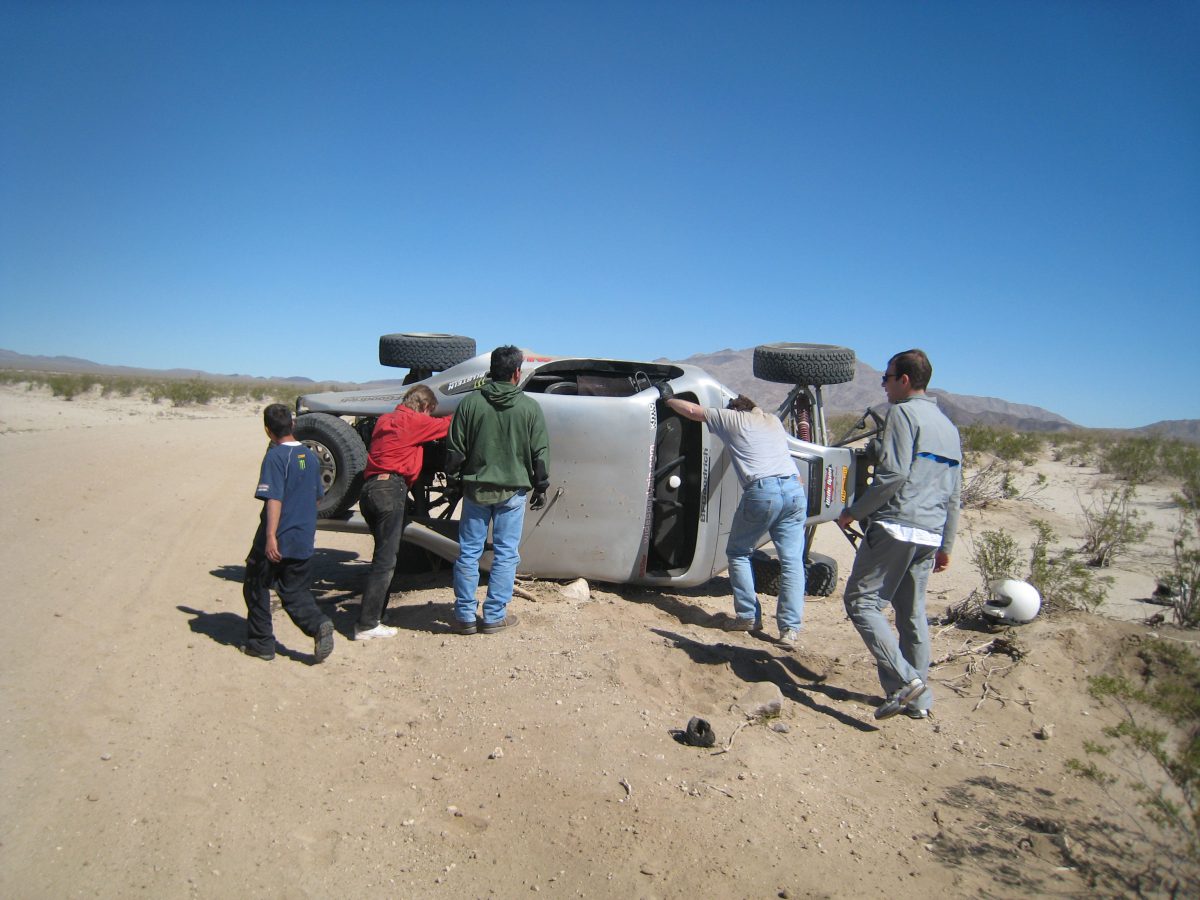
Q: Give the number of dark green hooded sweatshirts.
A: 1